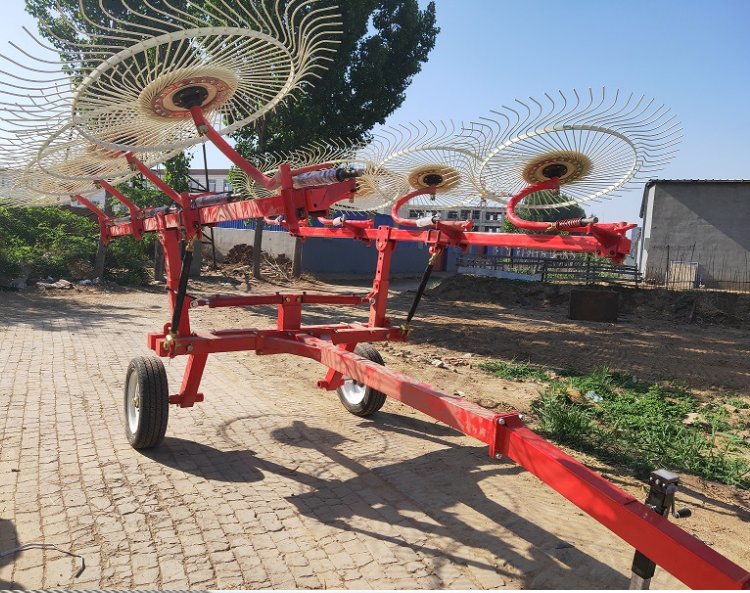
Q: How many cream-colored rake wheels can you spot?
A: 8